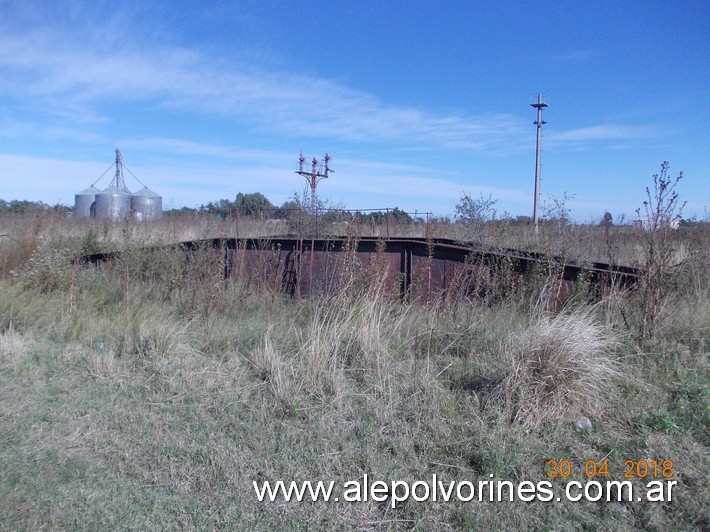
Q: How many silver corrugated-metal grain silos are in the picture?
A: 3